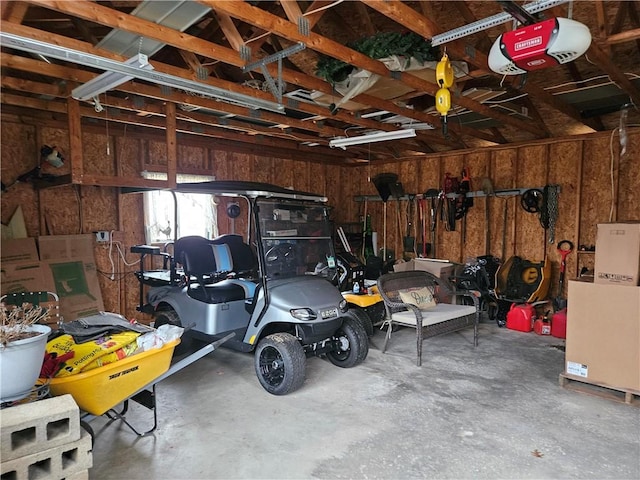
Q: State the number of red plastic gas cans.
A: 3